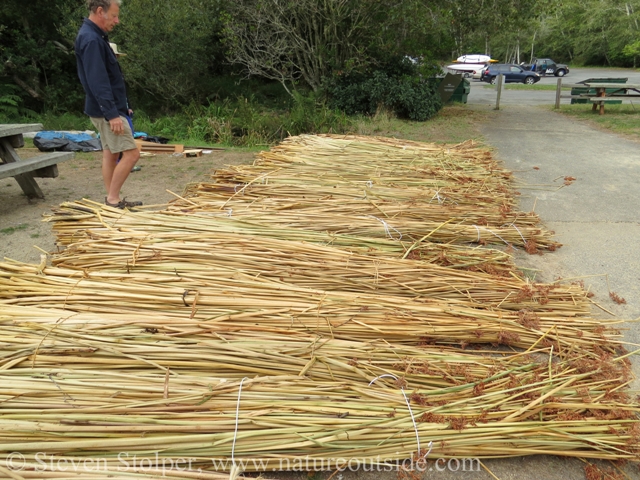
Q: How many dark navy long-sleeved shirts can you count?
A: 1